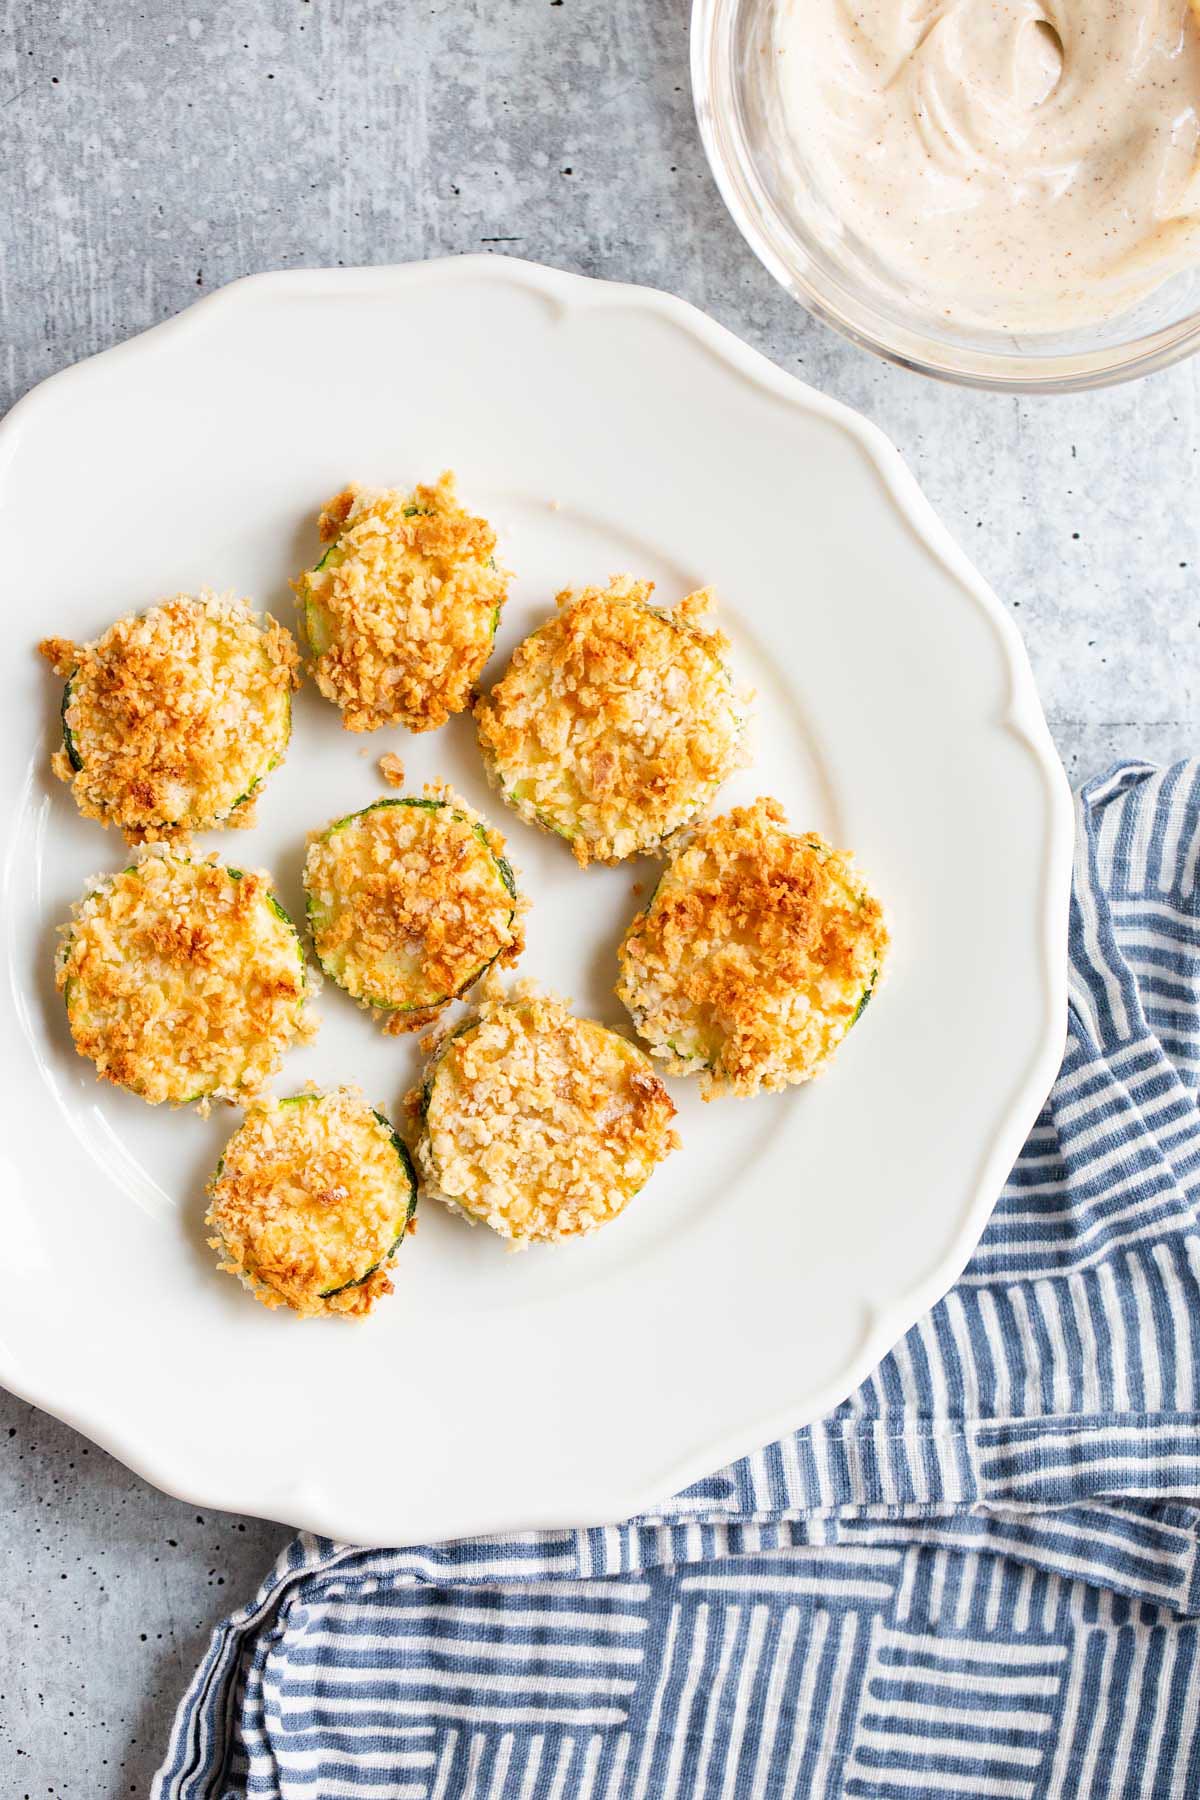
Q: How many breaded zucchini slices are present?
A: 8